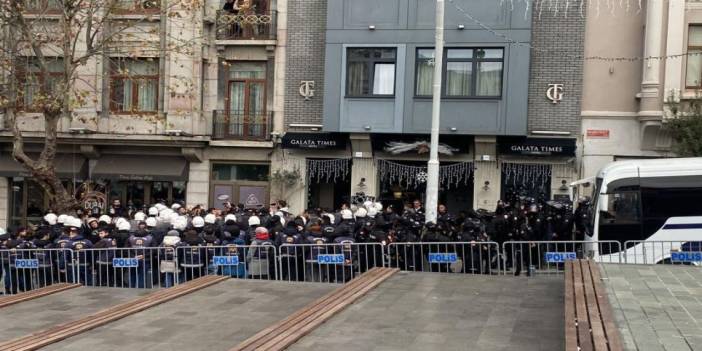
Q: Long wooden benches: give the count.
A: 4